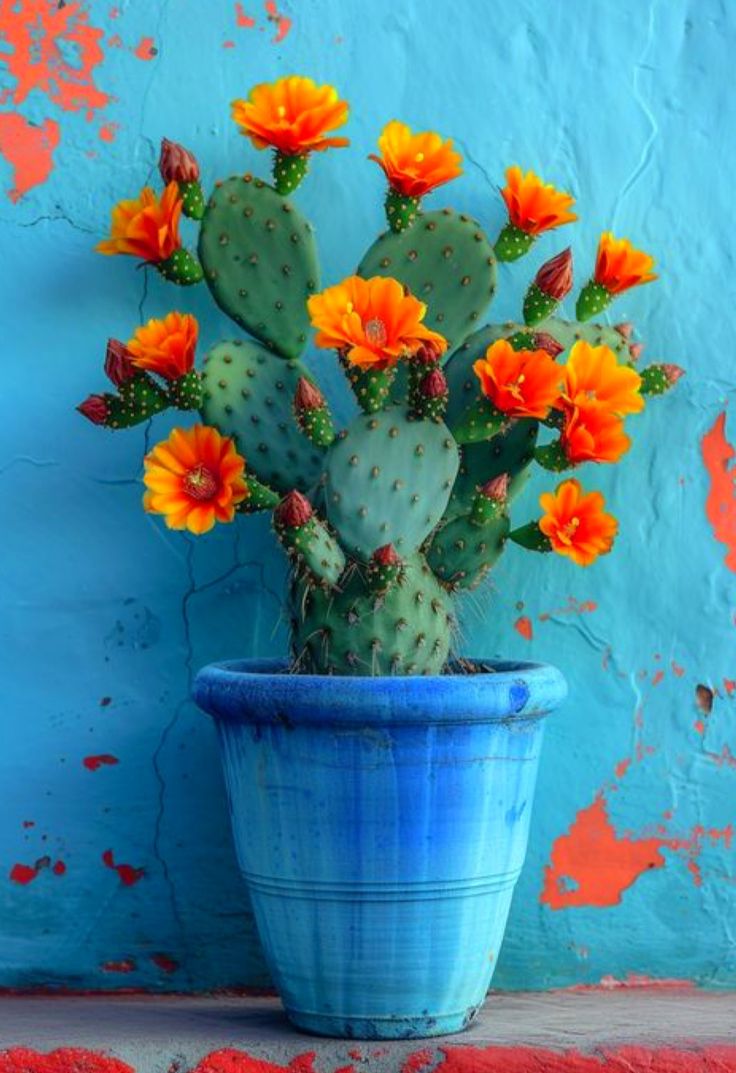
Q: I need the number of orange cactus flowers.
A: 12